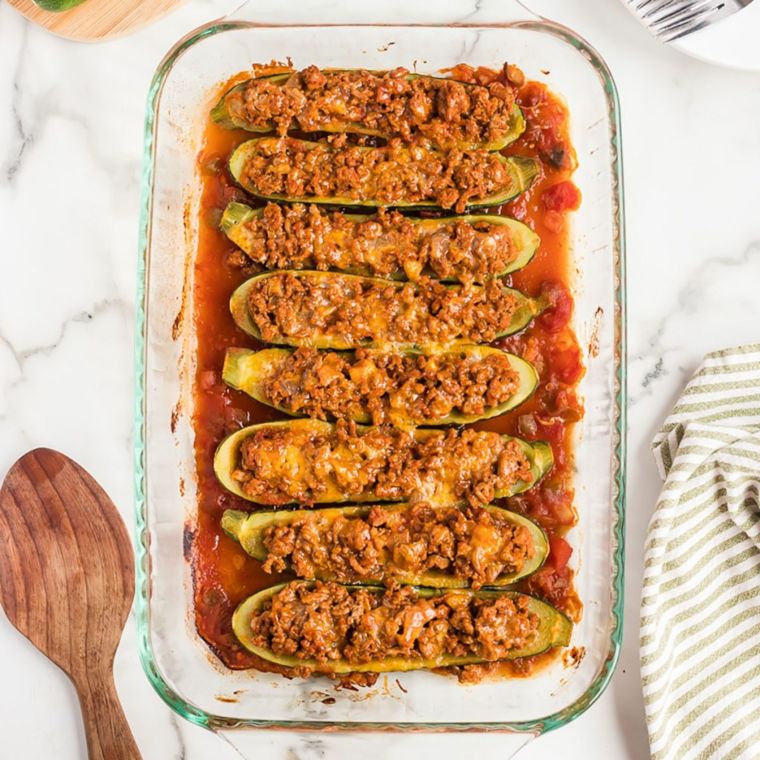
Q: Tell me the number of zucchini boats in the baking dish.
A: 8